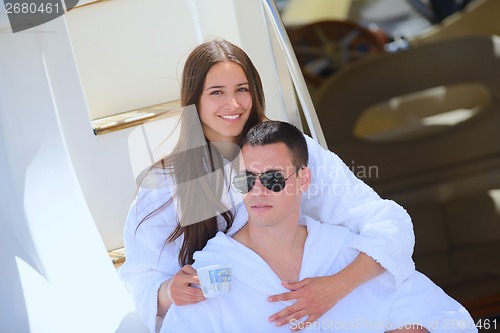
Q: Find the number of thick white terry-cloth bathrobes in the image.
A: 2